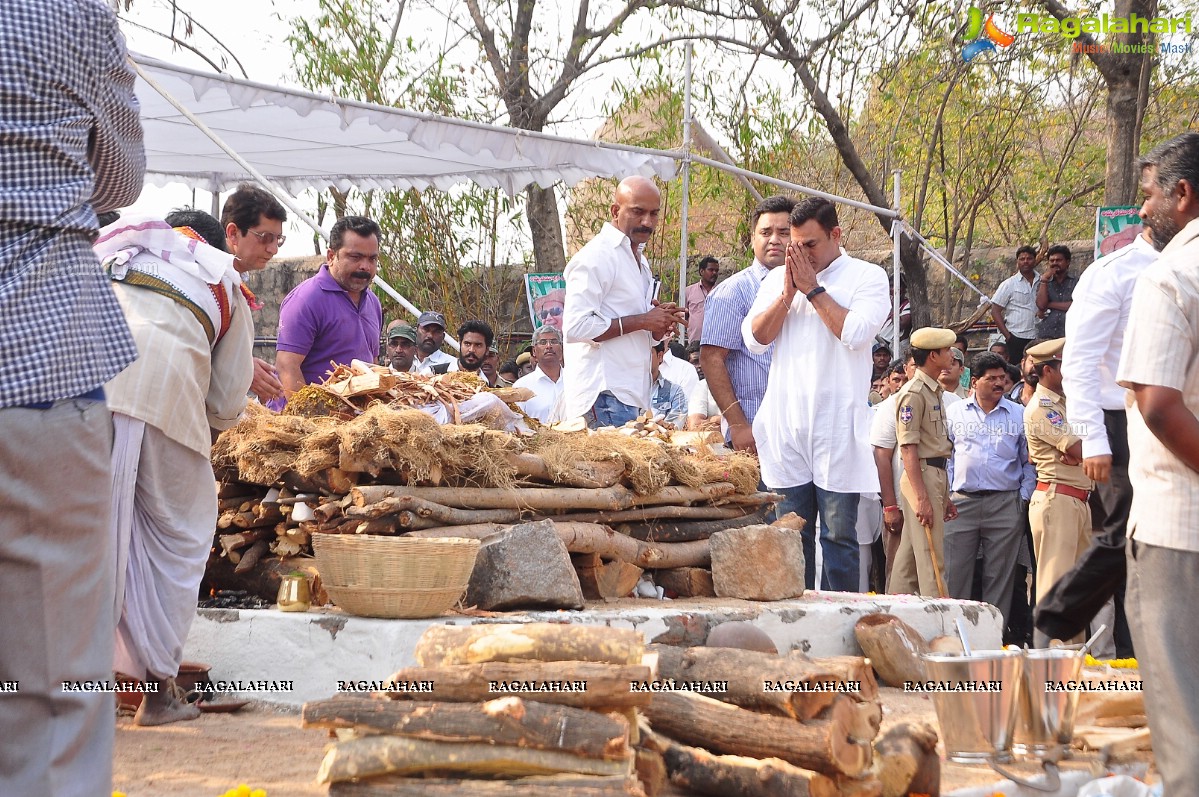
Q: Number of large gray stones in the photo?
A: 2